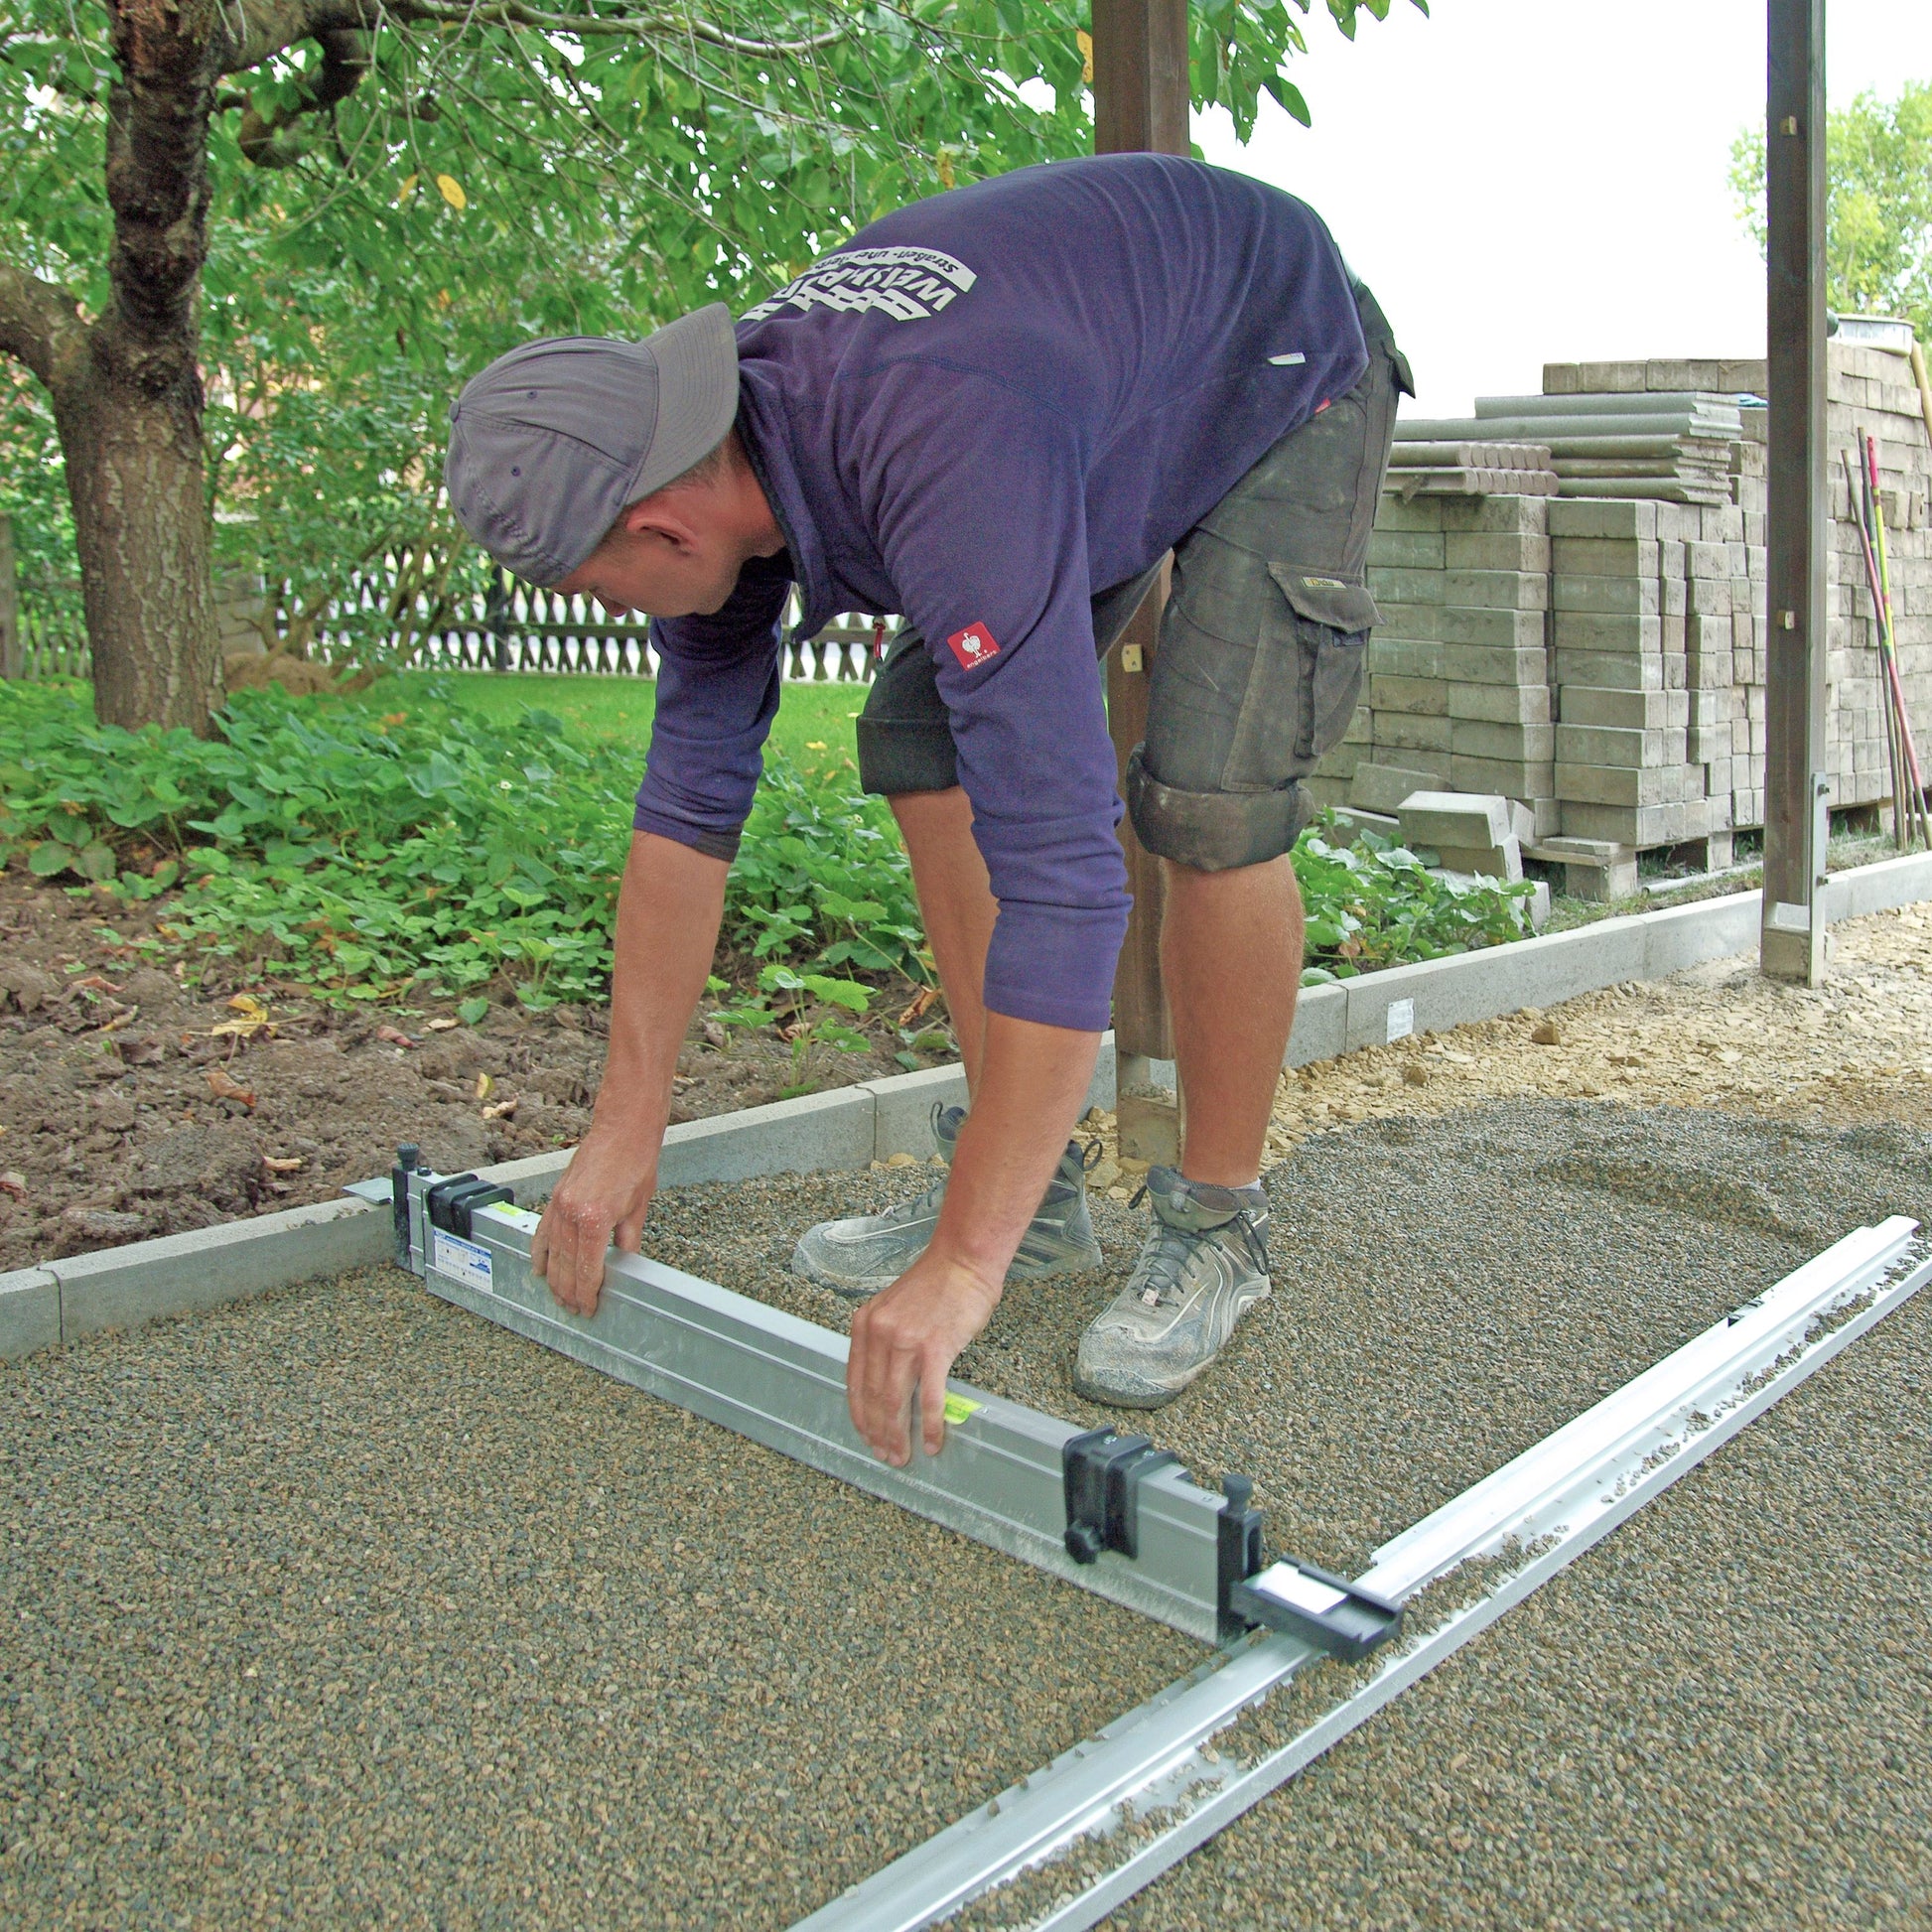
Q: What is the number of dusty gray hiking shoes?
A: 2